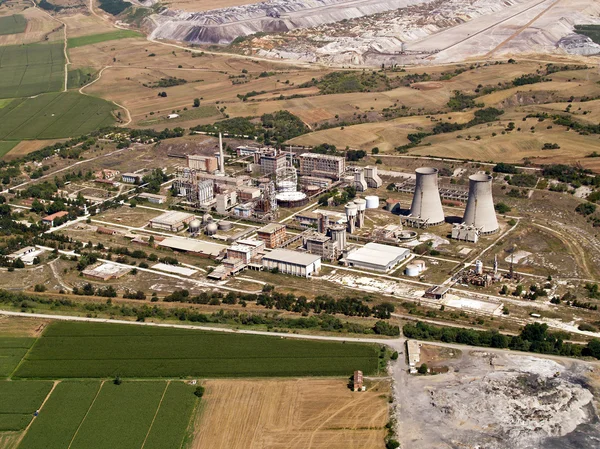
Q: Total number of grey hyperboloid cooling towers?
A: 2